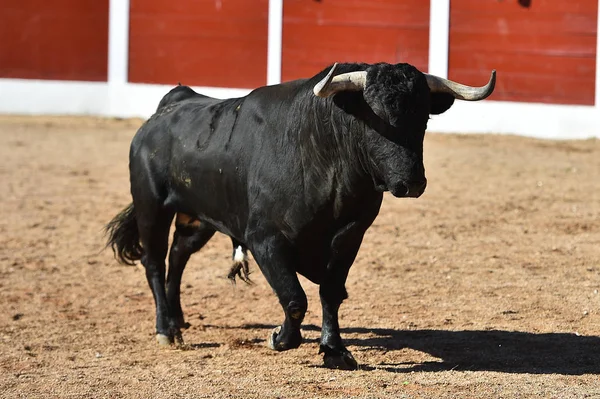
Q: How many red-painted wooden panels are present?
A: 4